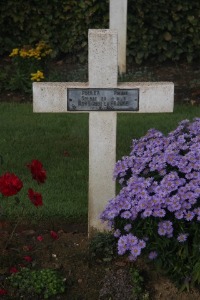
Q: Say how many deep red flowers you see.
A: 3